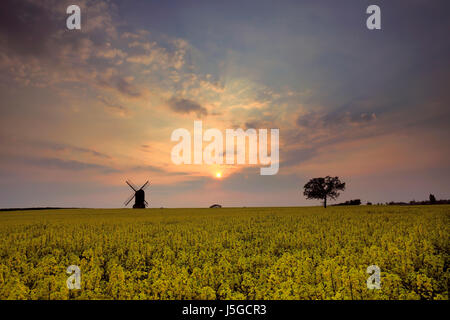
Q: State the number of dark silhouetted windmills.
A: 1